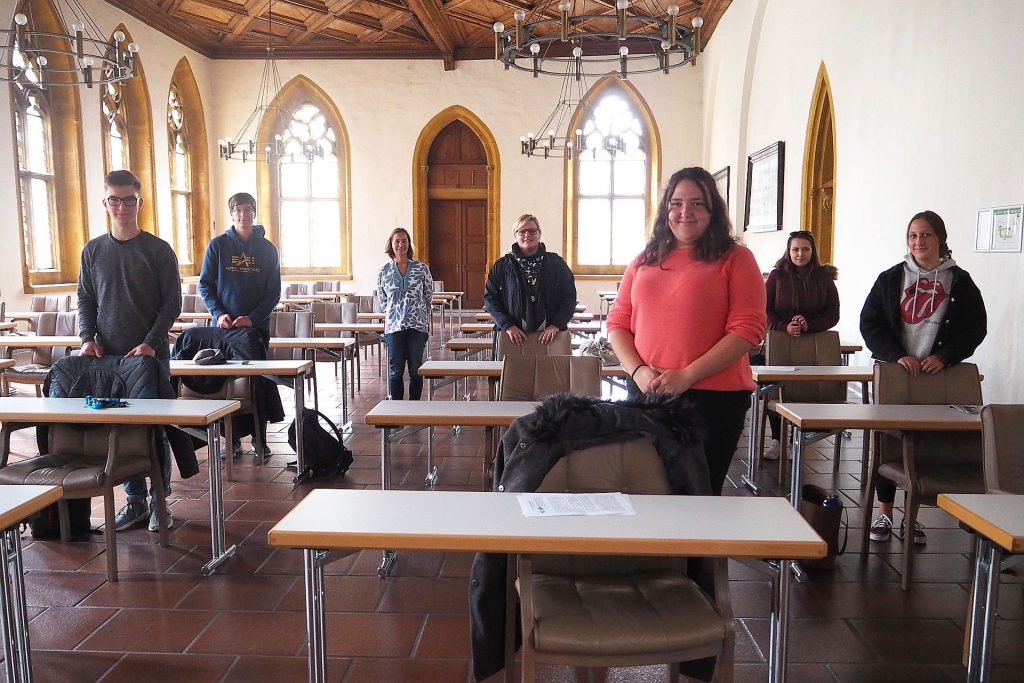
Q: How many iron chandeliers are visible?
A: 4